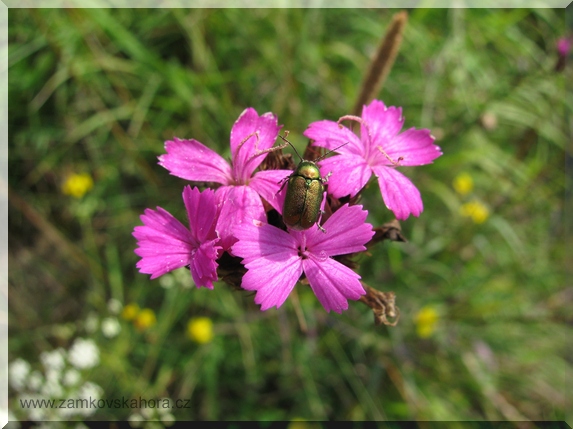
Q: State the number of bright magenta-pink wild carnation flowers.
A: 4